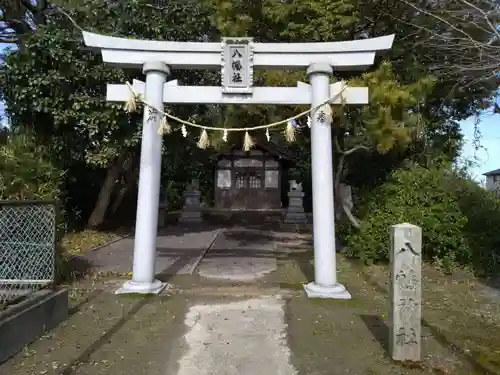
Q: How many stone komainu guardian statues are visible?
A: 2